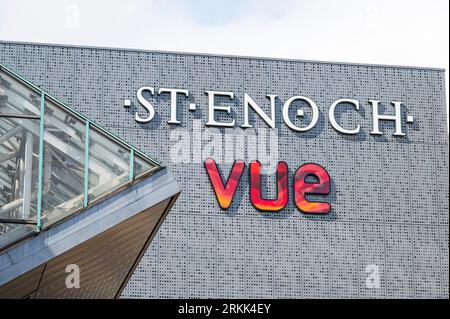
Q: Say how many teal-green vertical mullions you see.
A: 3